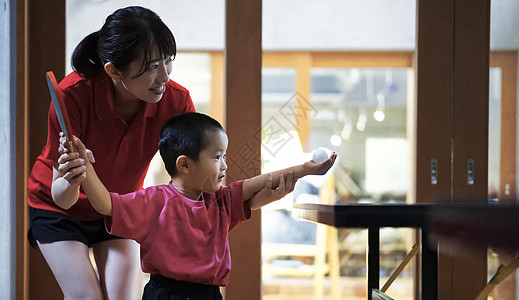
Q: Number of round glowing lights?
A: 4